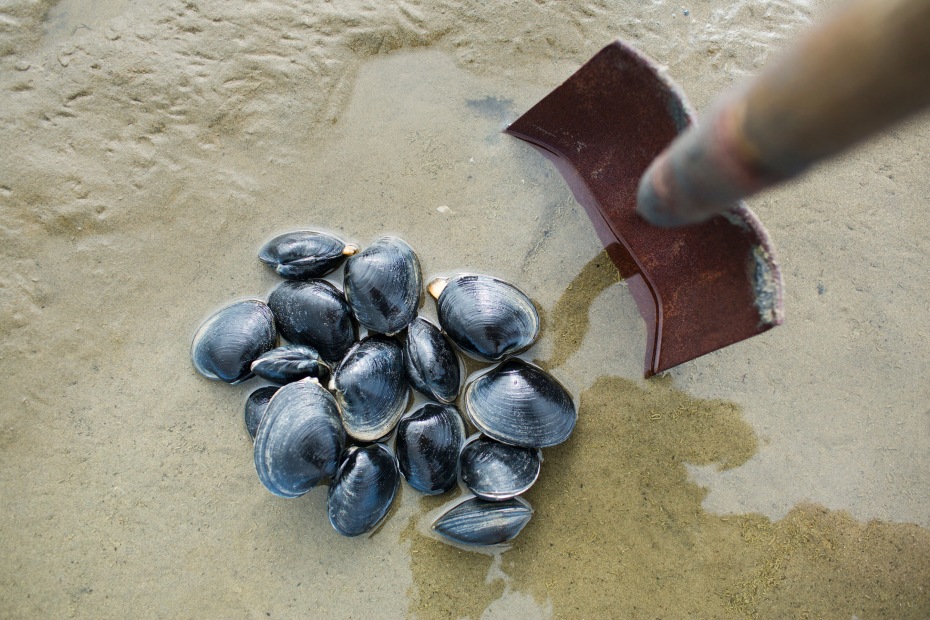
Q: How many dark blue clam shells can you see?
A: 15